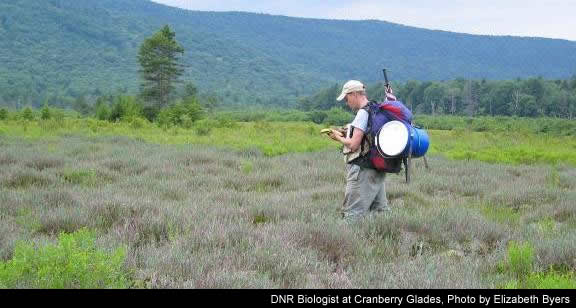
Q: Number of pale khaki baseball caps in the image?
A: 1